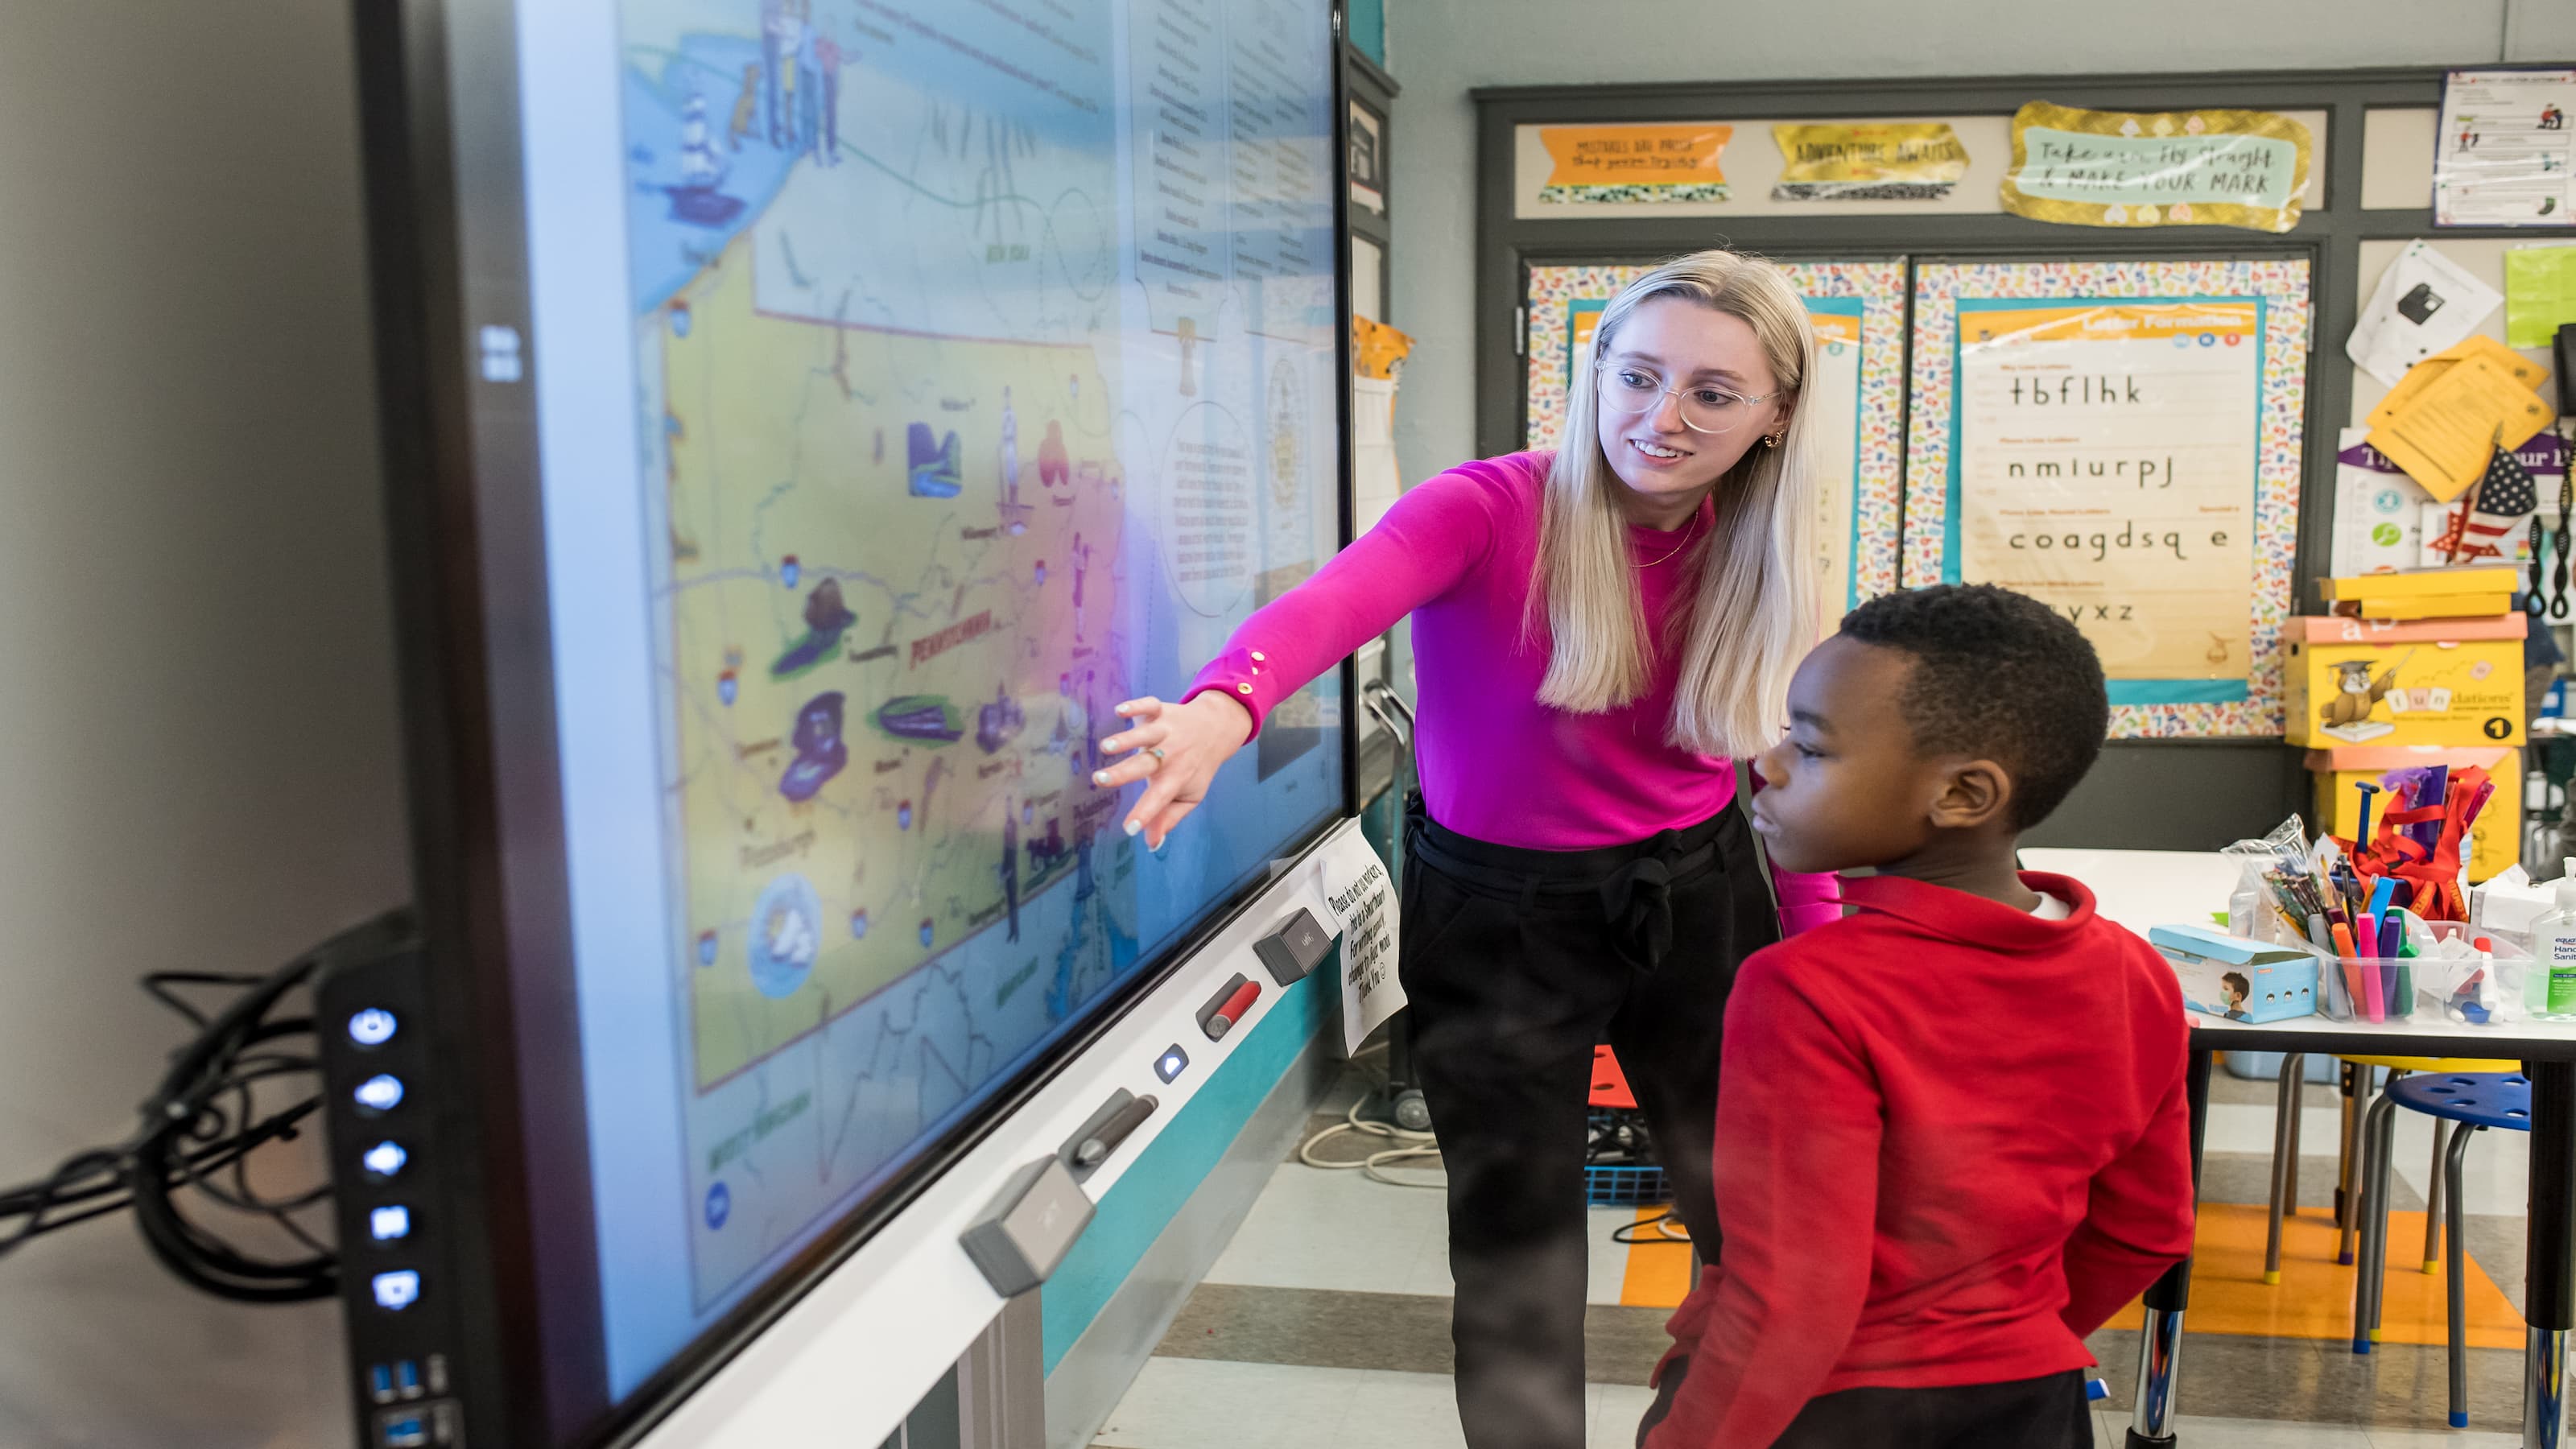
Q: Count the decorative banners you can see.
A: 3